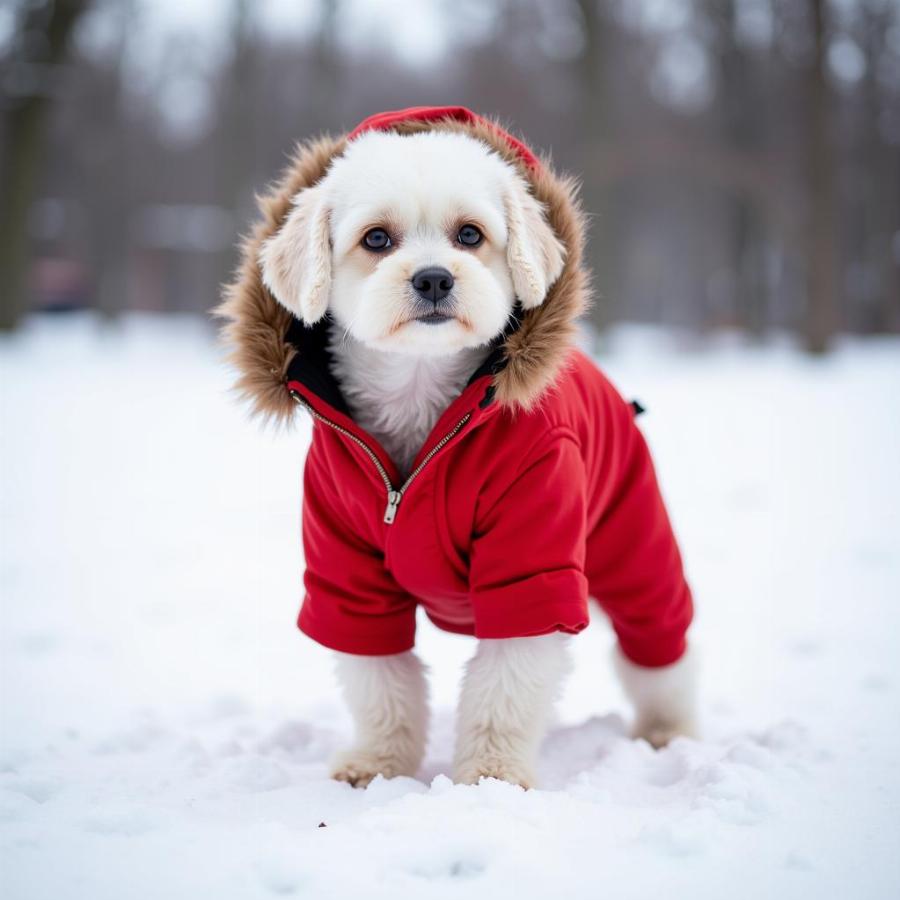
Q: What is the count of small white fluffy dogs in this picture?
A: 1